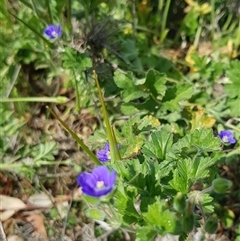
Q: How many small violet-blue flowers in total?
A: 4